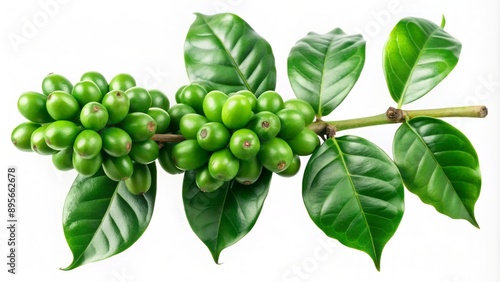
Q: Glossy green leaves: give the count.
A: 7